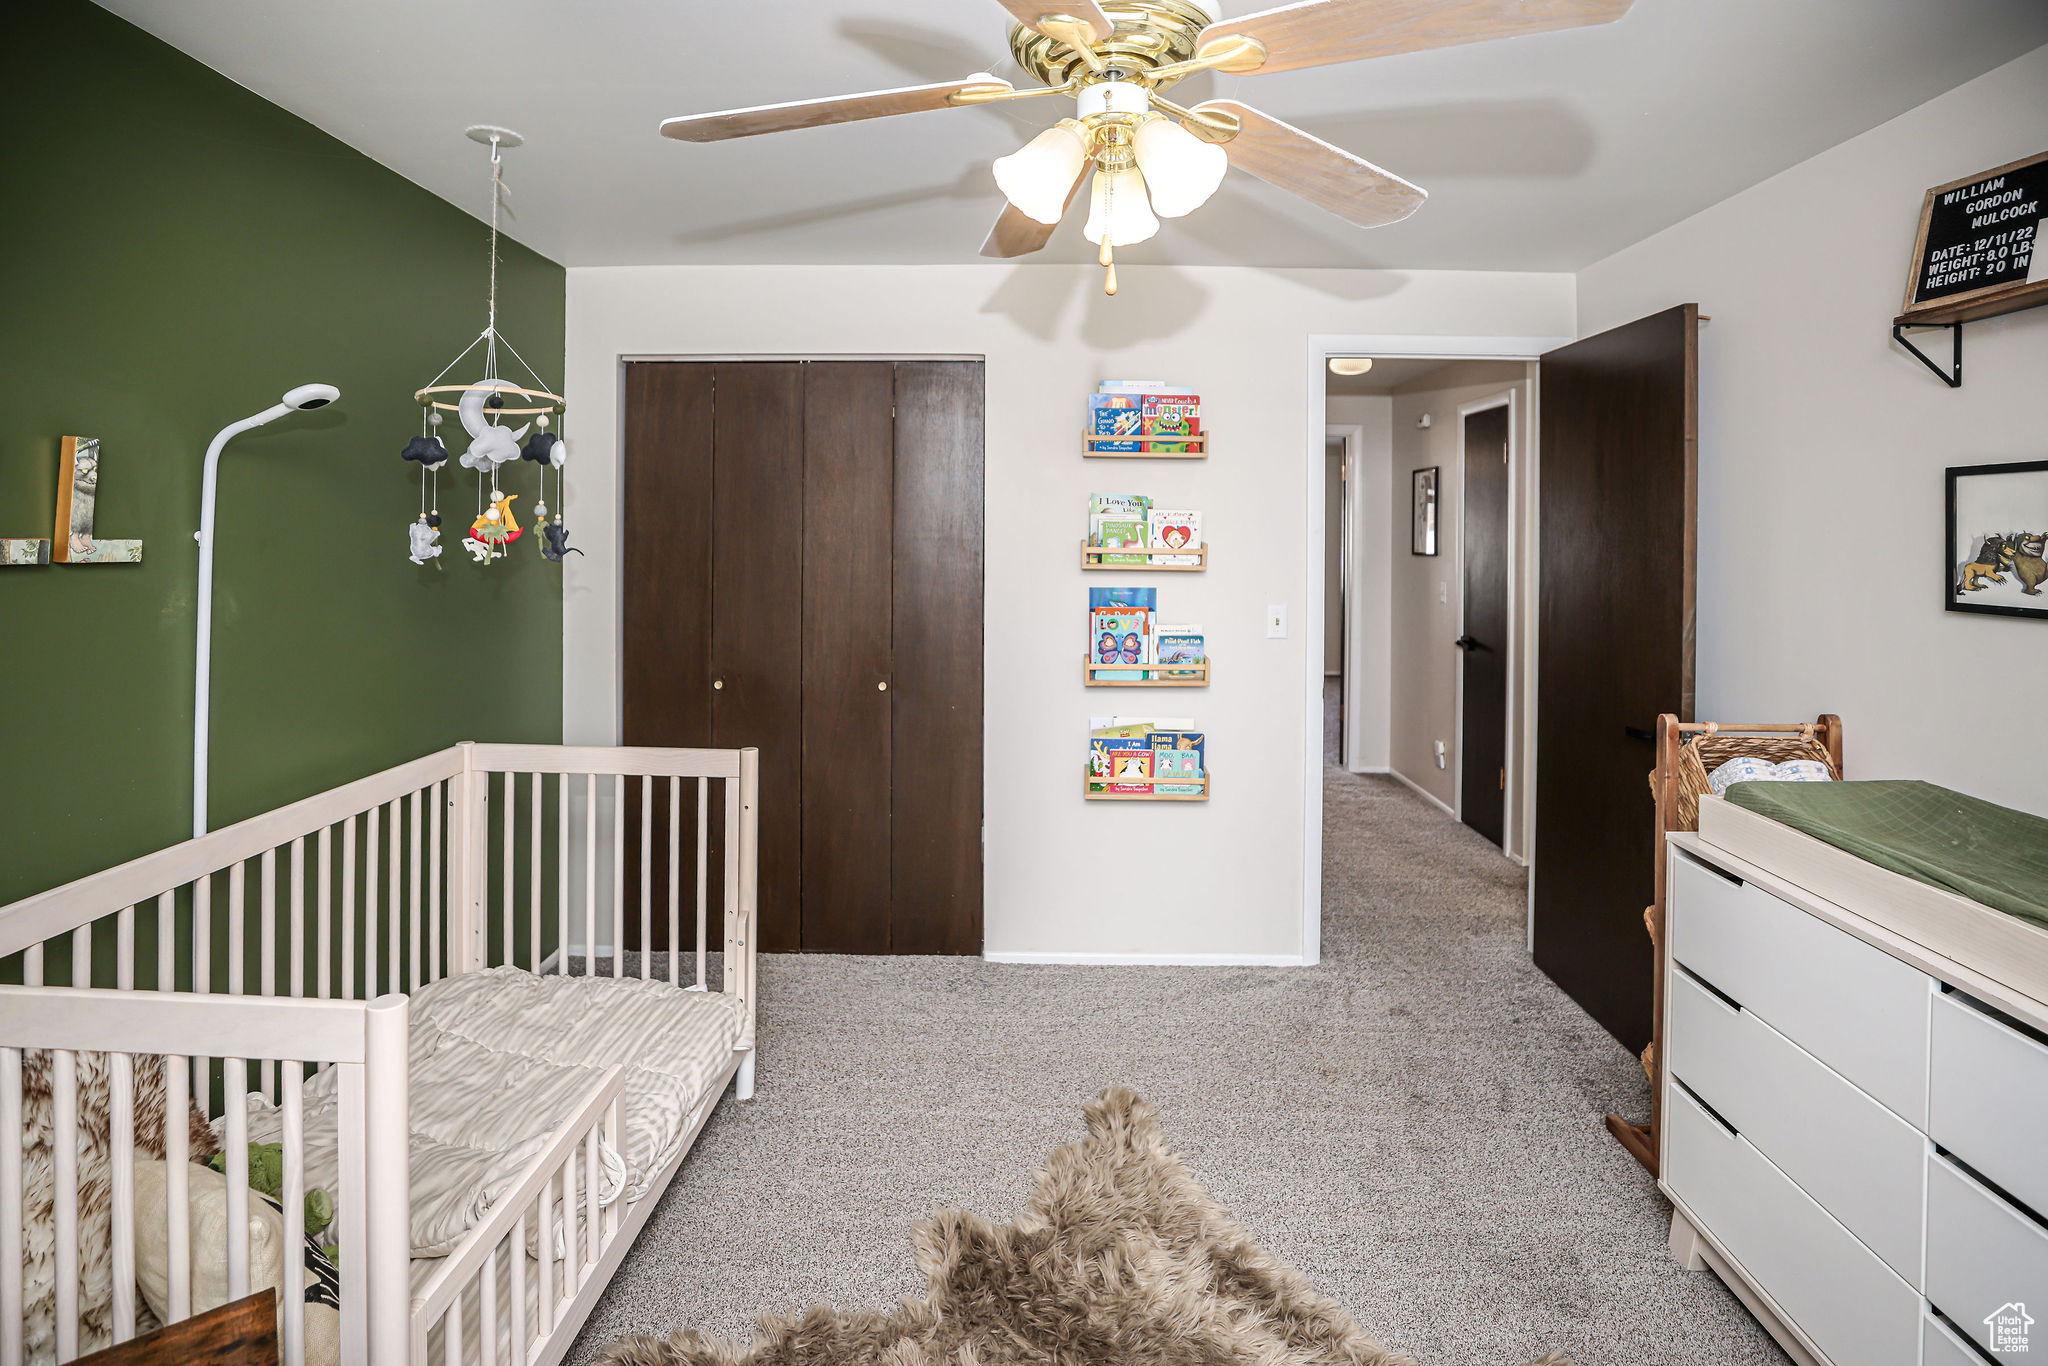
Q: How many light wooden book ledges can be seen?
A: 4